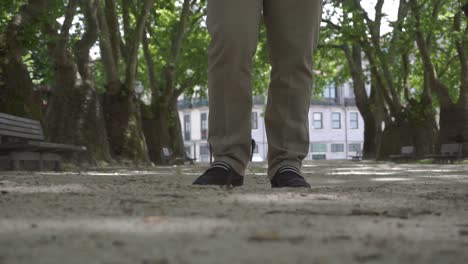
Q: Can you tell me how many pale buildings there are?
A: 1